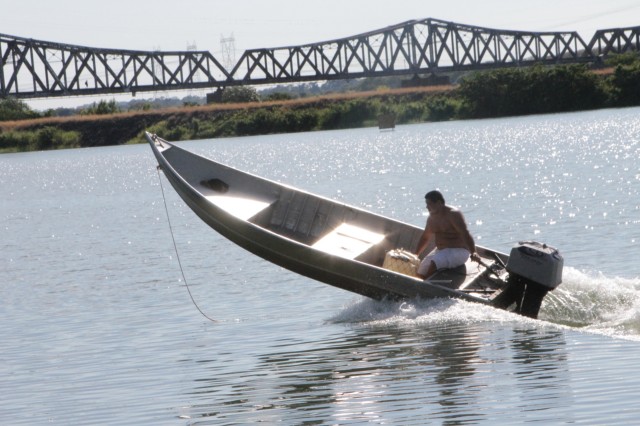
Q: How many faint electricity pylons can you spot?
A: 3